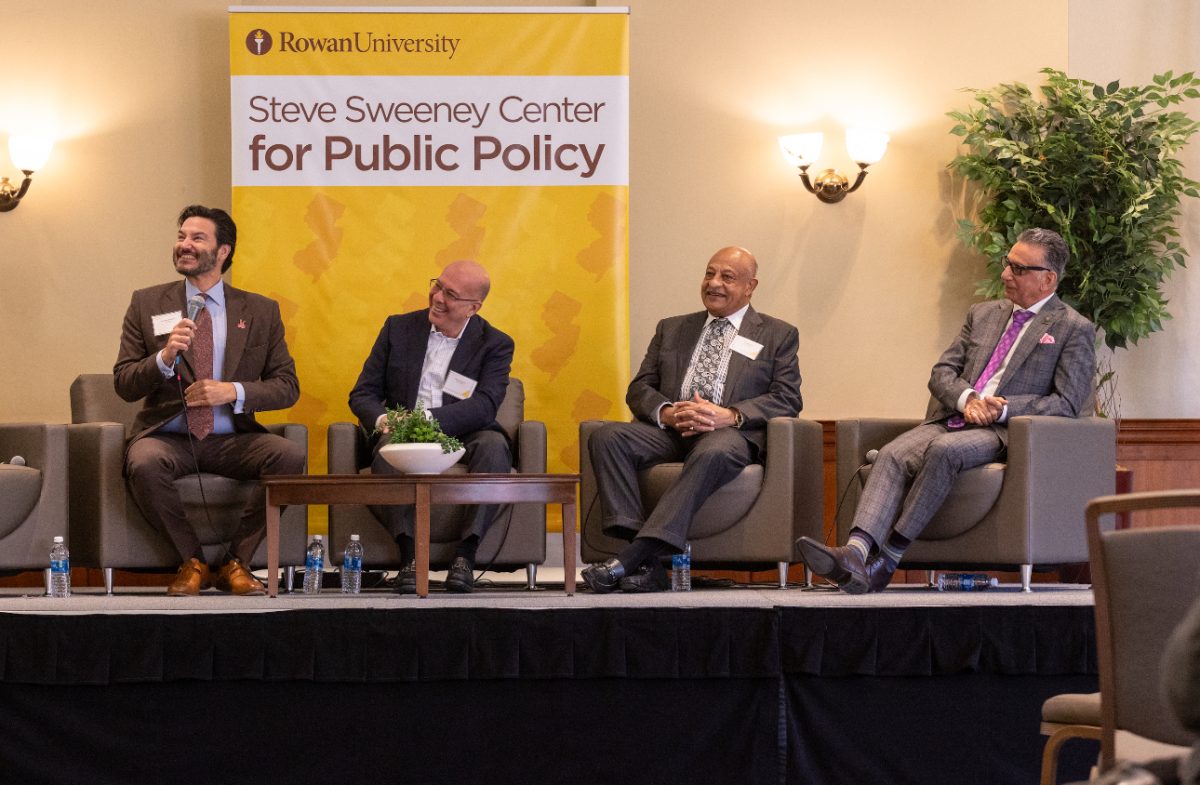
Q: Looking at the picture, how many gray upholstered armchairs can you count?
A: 5